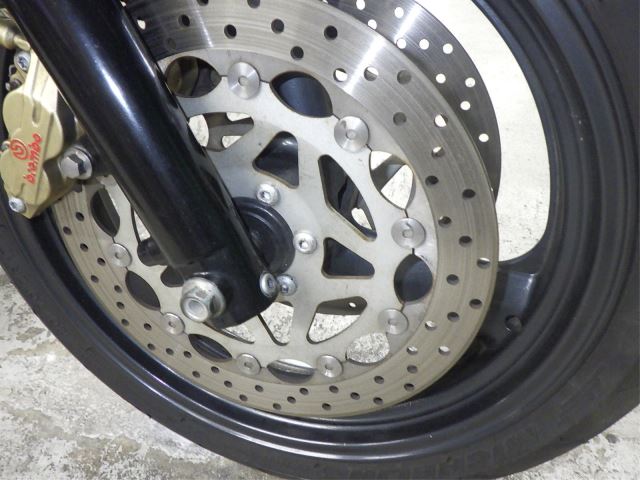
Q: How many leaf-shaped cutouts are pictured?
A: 9